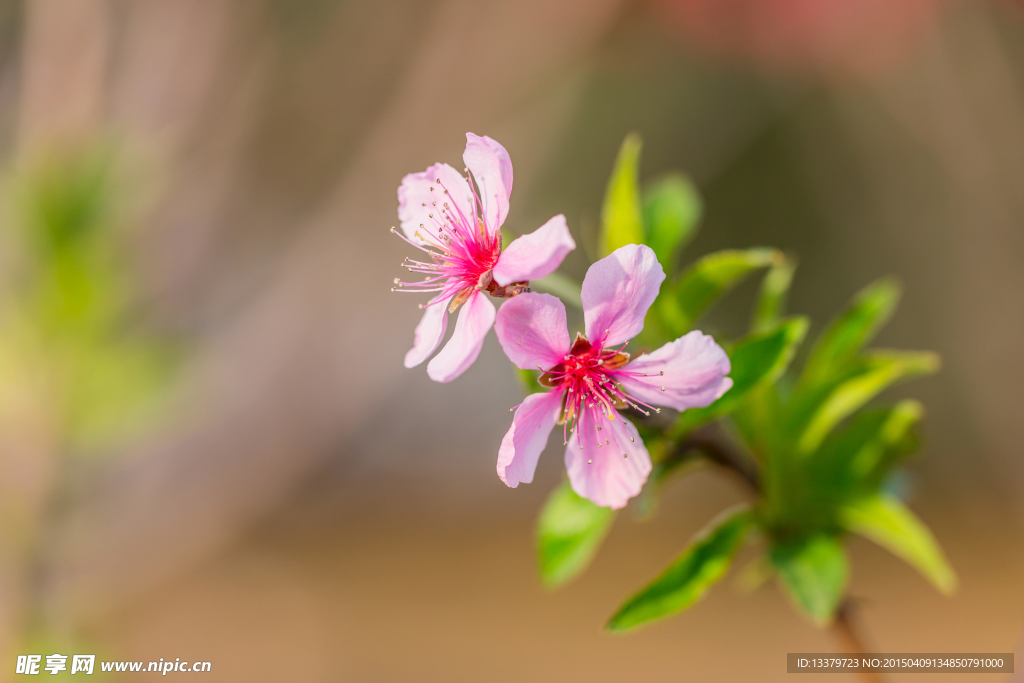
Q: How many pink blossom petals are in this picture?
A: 10